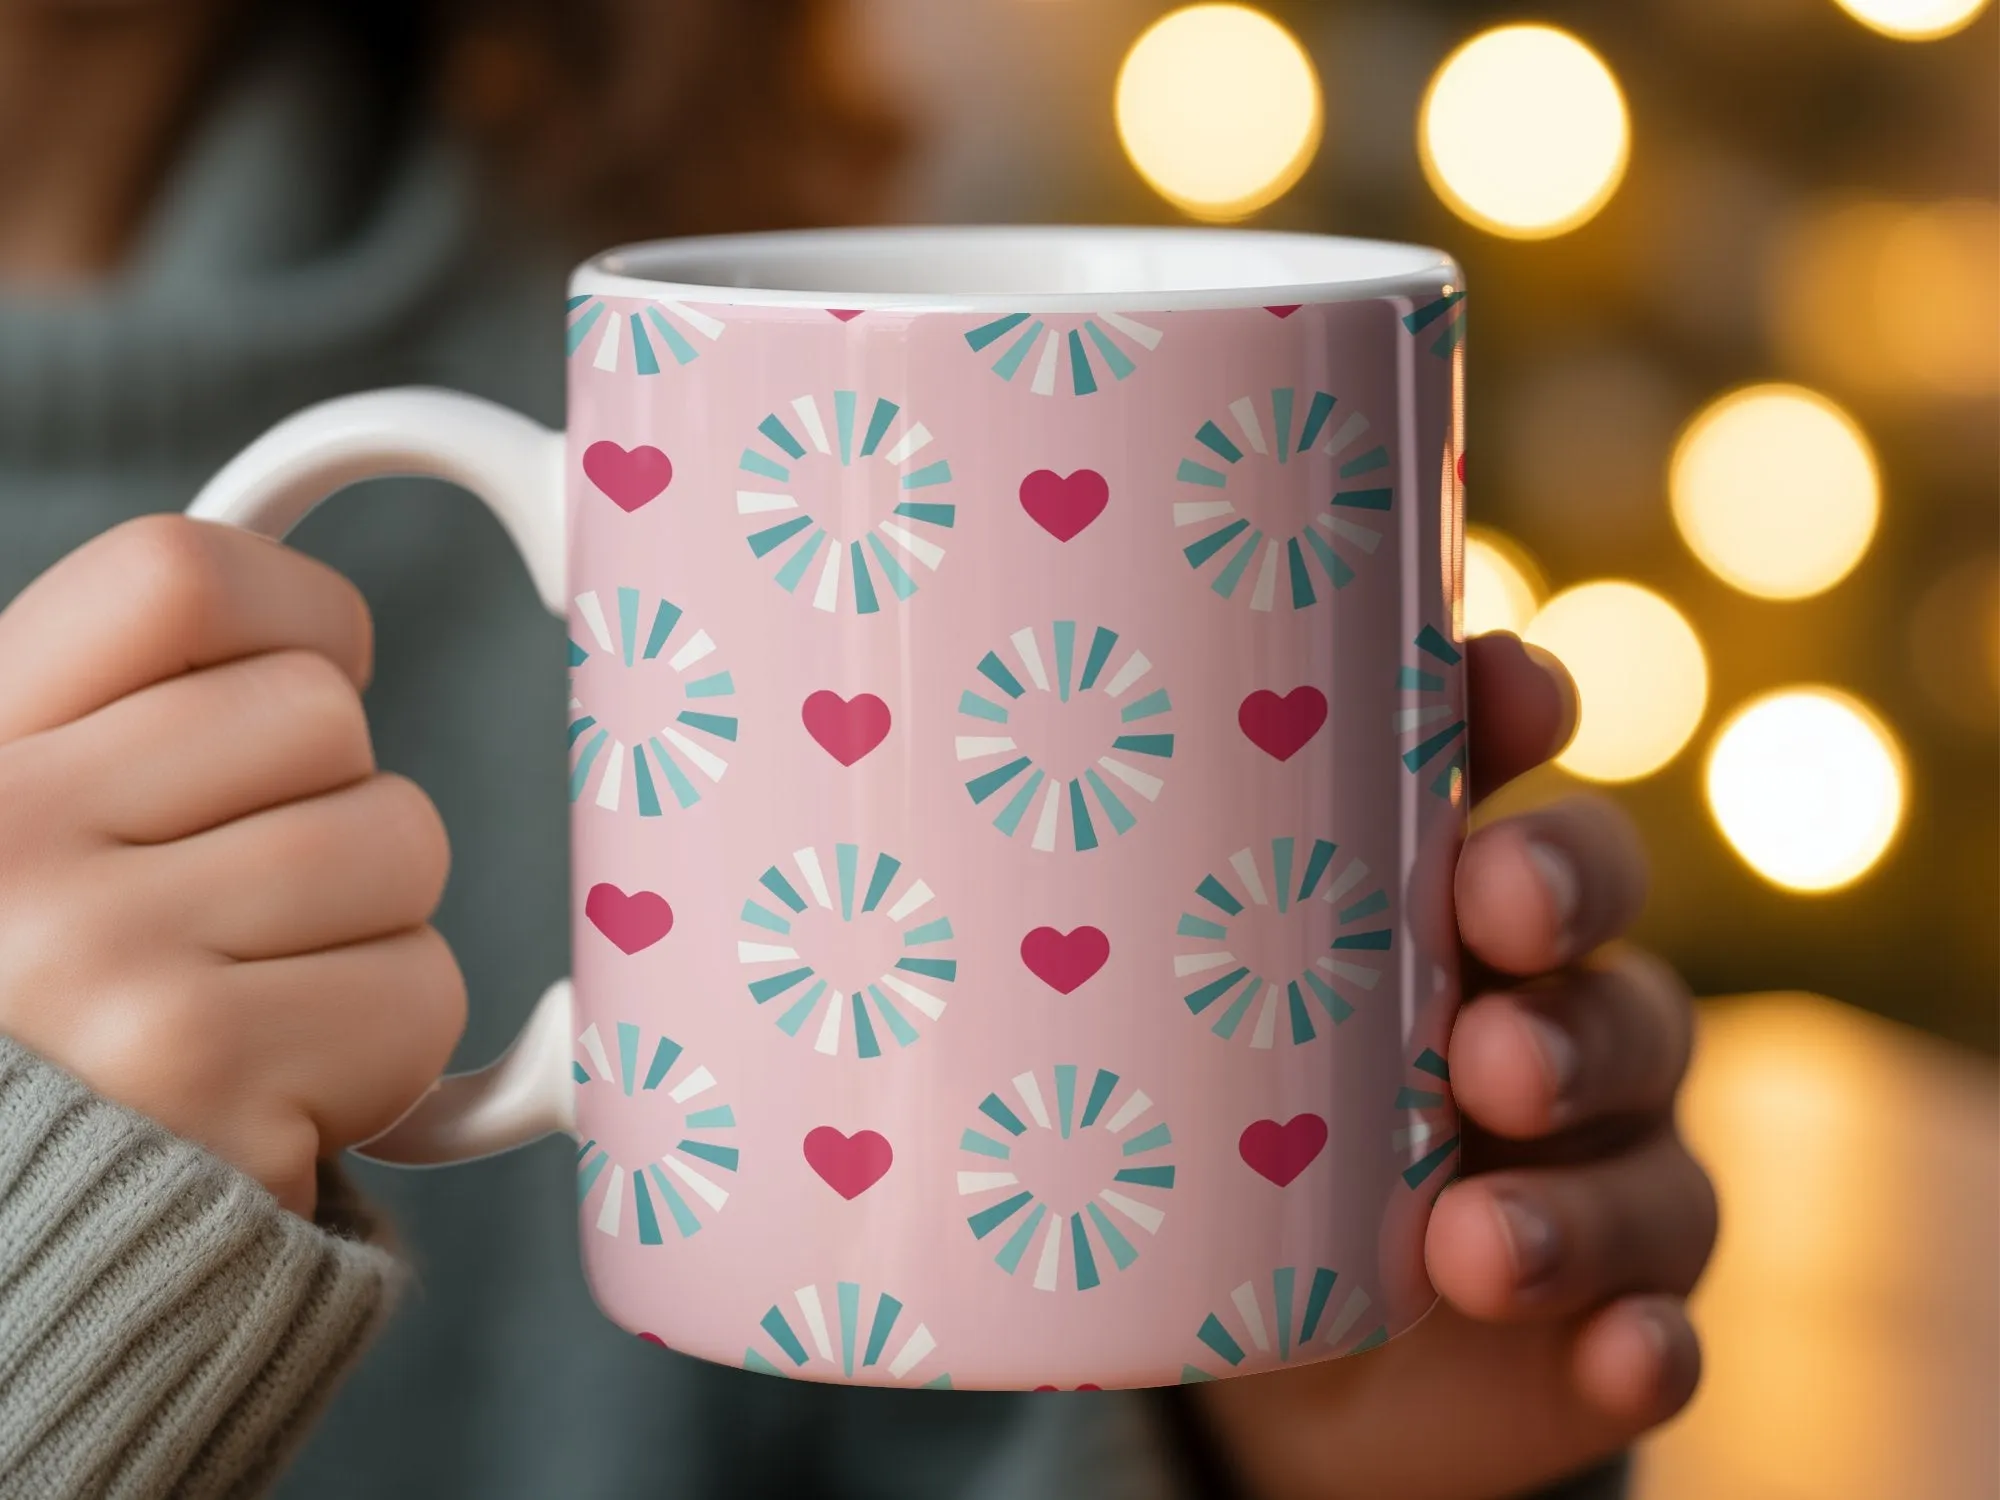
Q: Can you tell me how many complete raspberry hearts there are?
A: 8